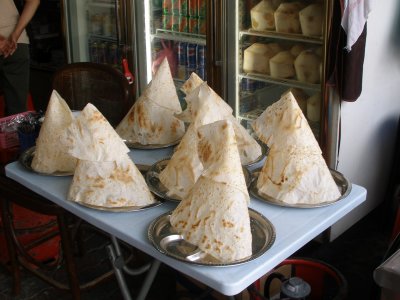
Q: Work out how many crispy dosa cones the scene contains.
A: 7